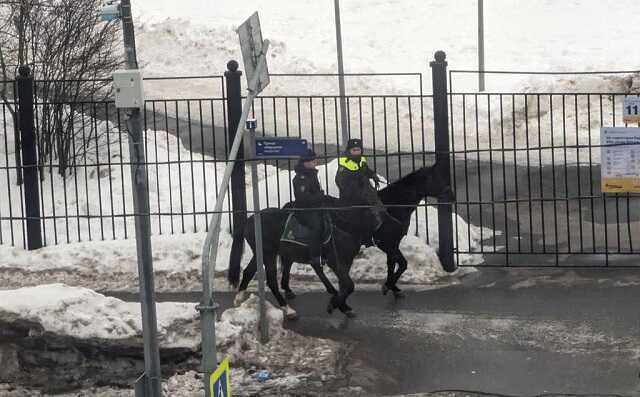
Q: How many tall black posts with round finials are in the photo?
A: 3